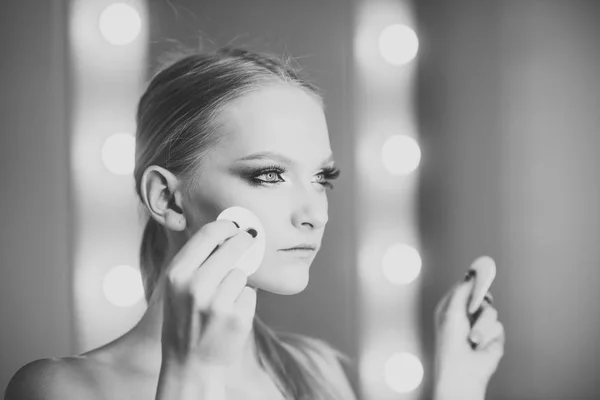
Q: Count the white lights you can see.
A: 7